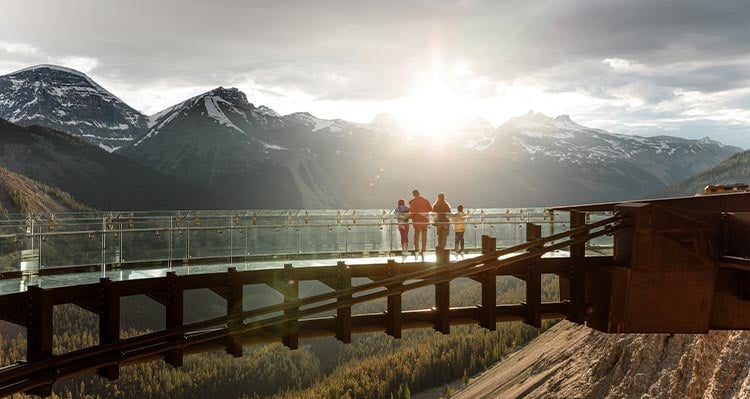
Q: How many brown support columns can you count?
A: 11